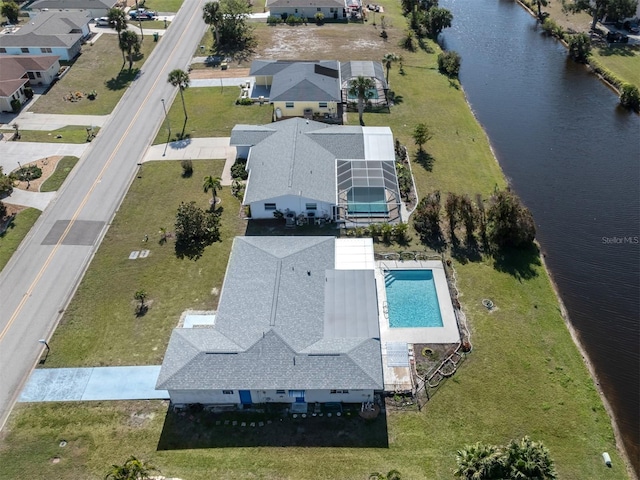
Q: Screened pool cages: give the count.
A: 2